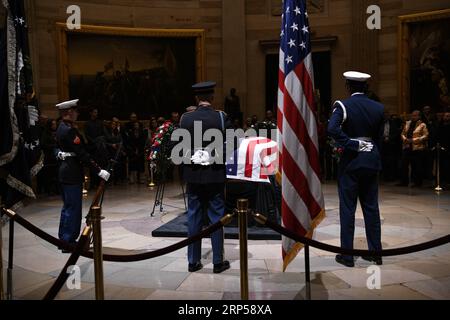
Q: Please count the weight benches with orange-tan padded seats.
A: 0